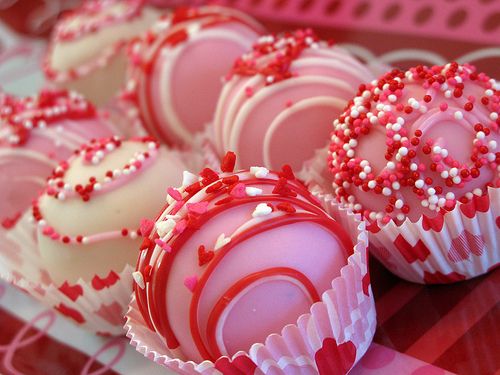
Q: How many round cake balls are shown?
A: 7